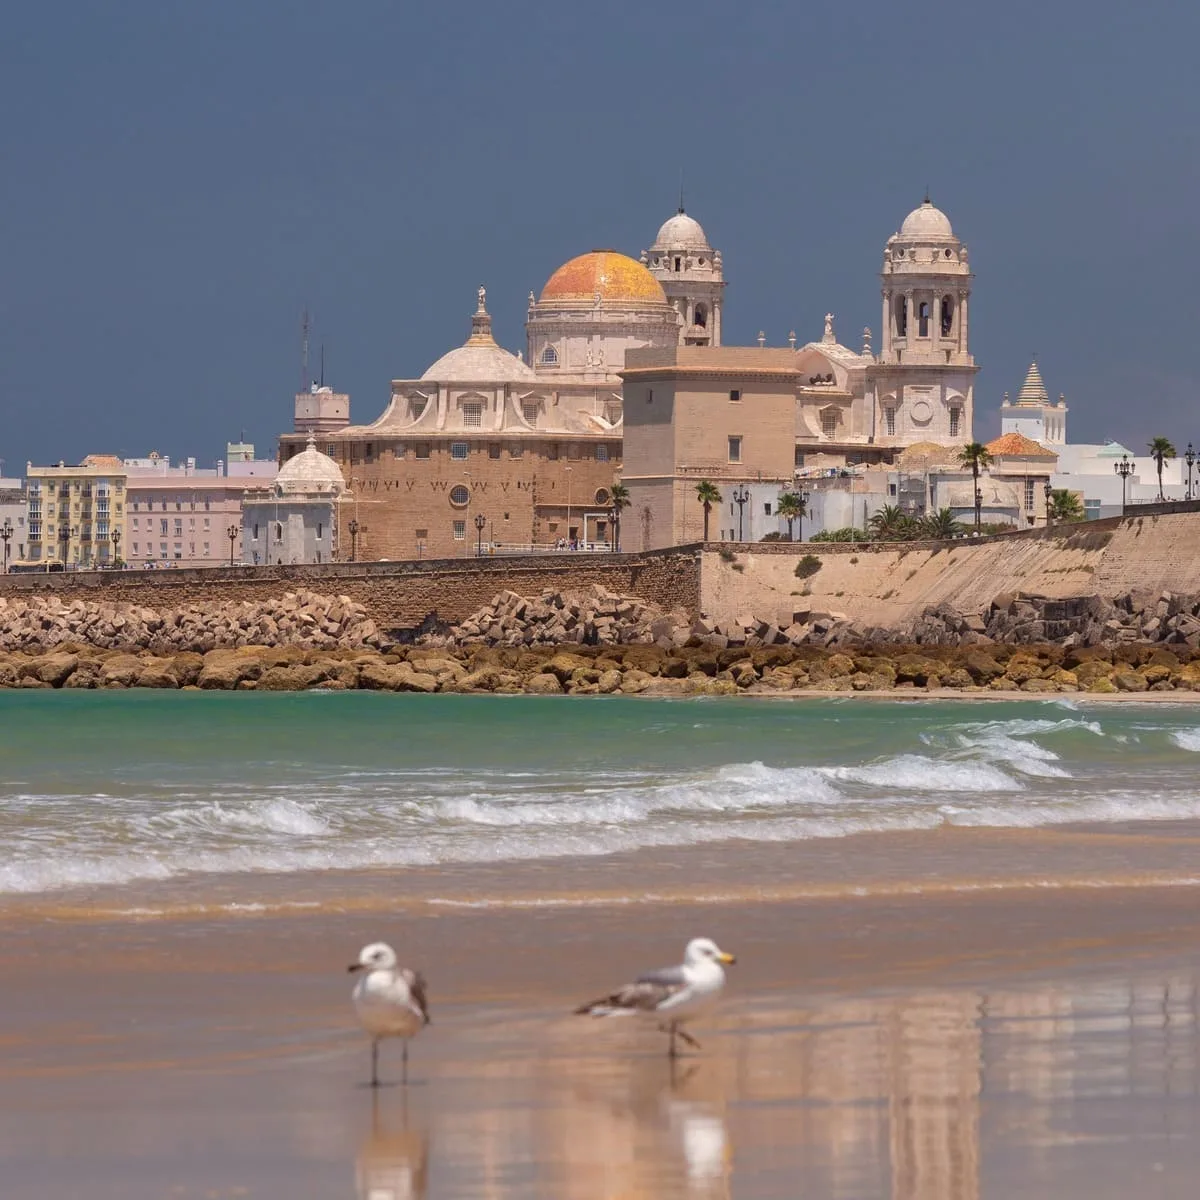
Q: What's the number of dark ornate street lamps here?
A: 13